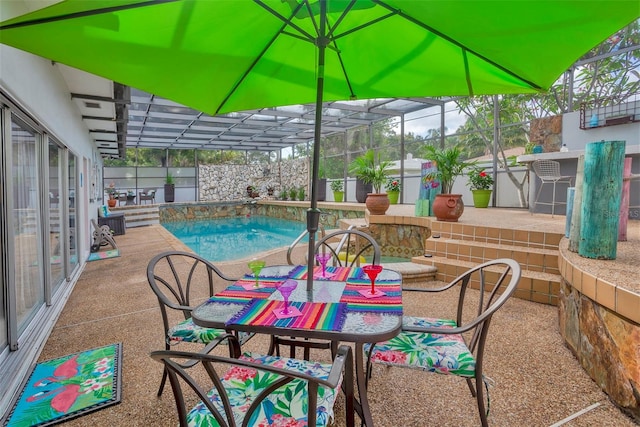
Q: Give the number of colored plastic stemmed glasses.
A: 4